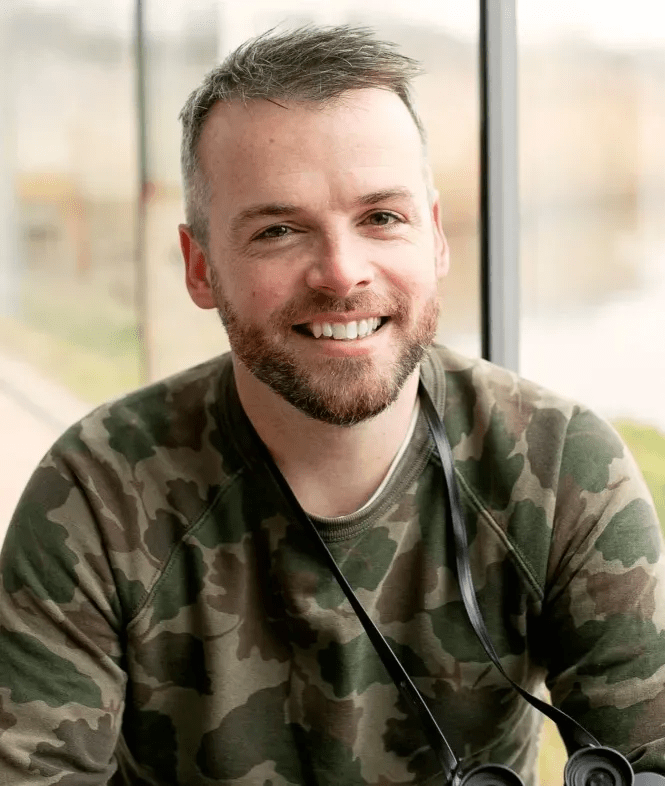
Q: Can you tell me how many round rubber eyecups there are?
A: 2